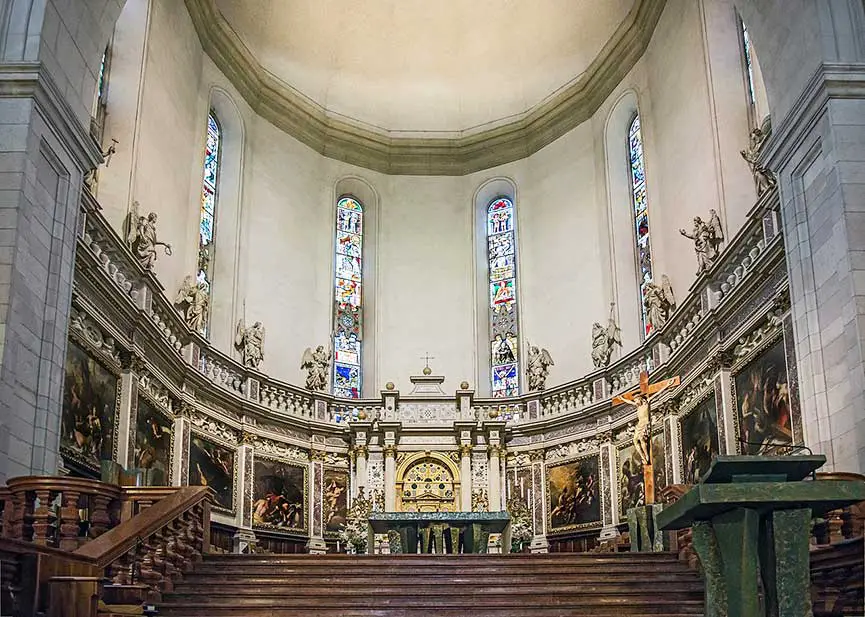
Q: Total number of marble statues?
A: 10